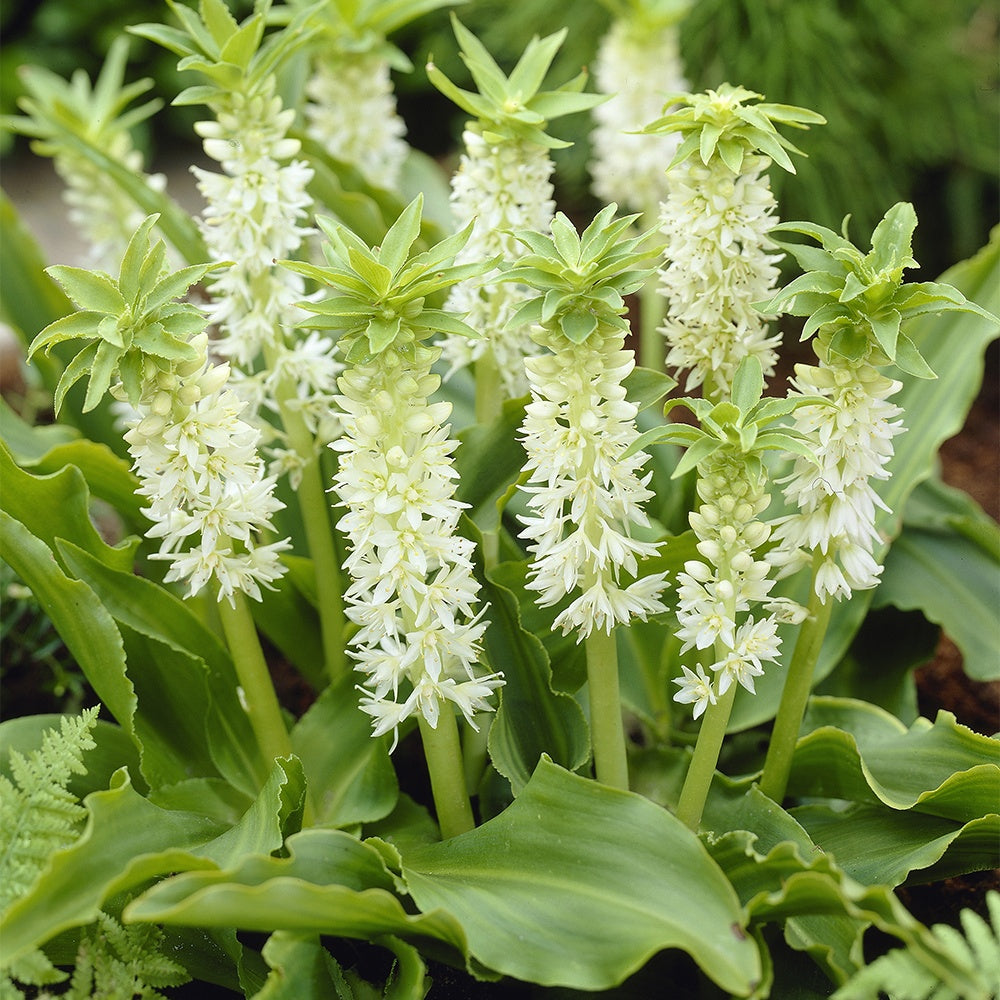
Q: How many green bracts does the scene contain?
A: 11